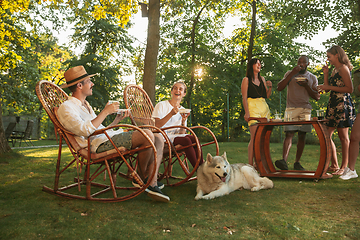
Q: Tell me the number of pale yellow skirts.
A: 1